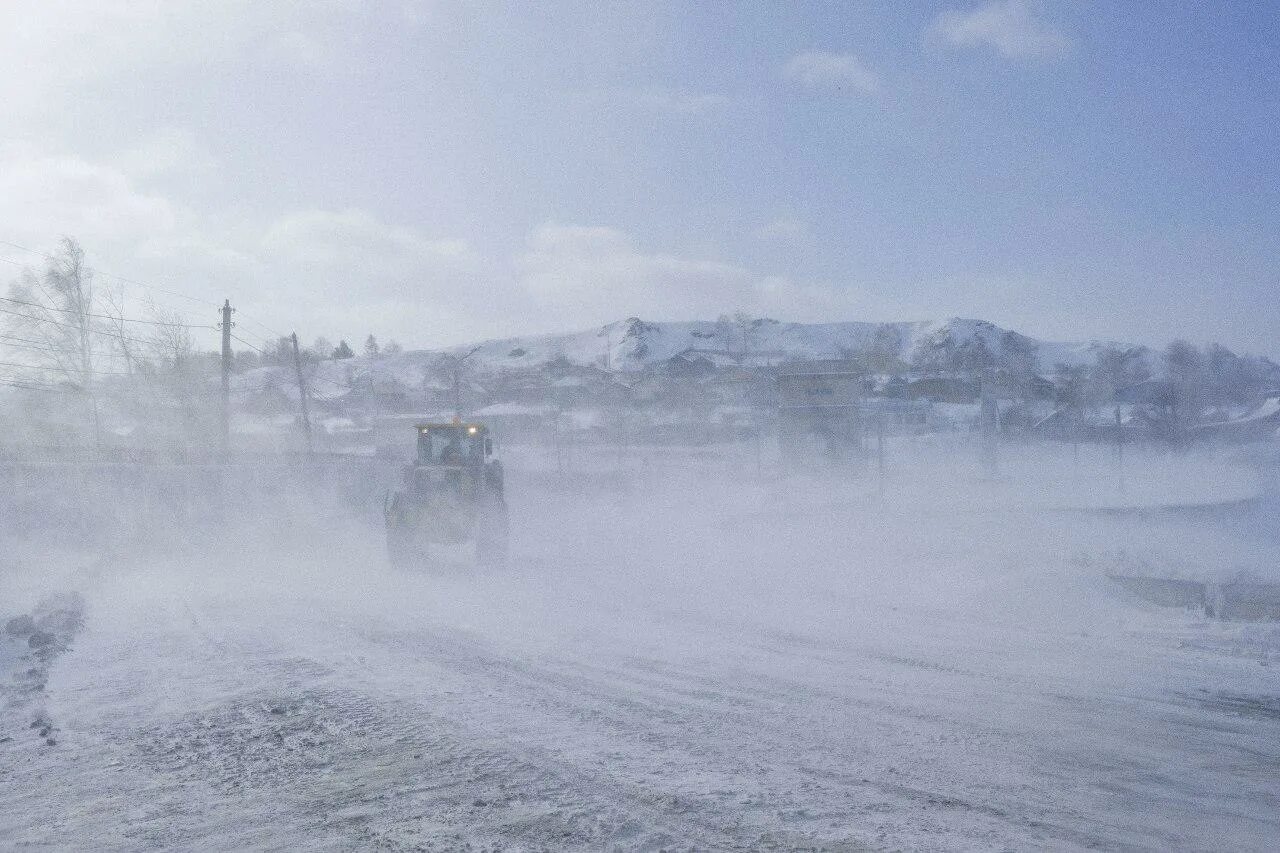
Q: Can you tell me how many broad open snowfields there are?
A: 1